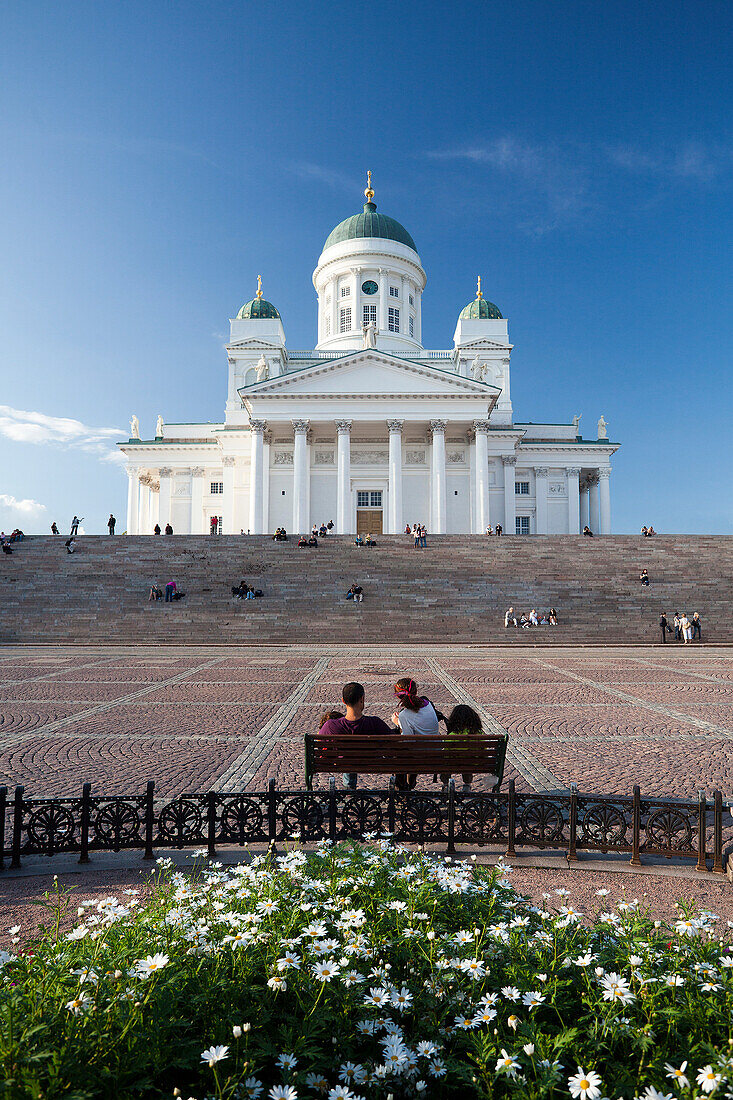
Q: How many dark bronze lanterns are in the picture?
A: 0